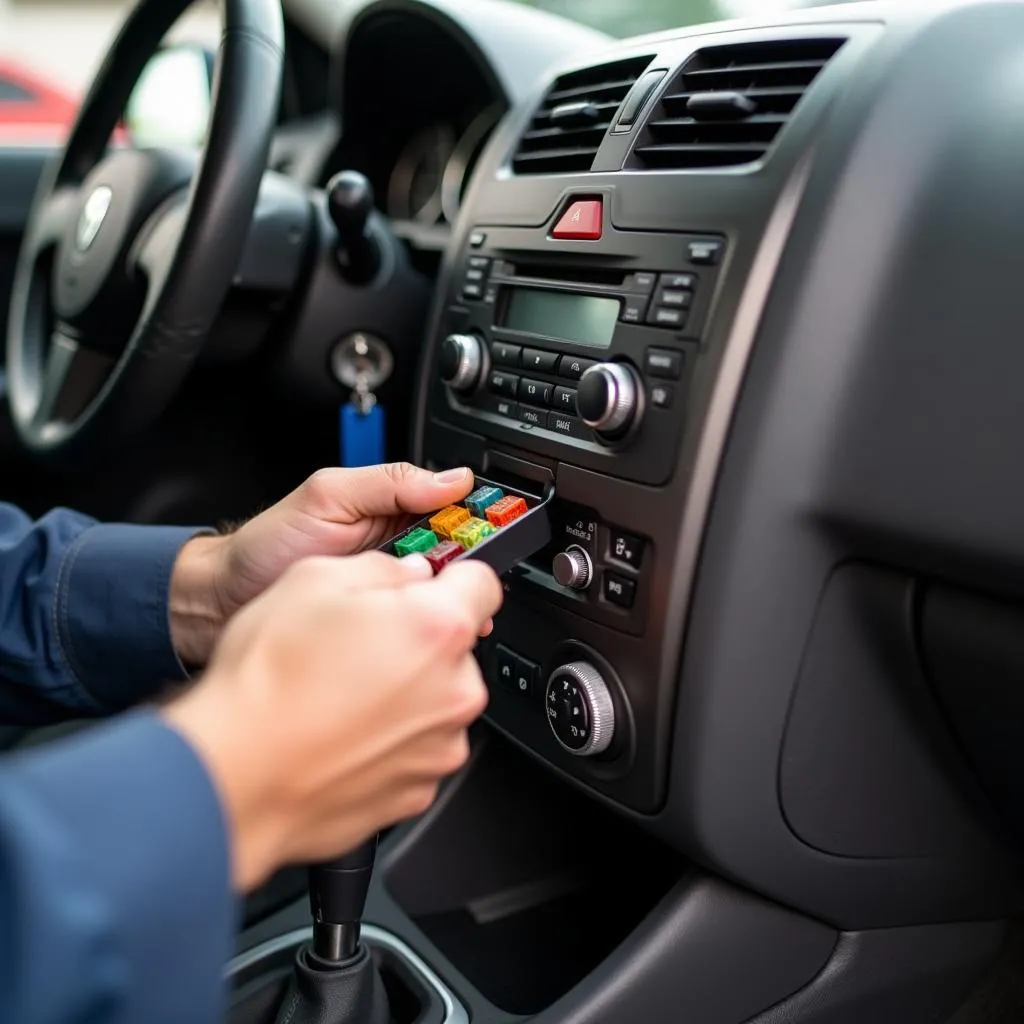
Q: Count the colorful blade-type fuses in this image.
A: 6